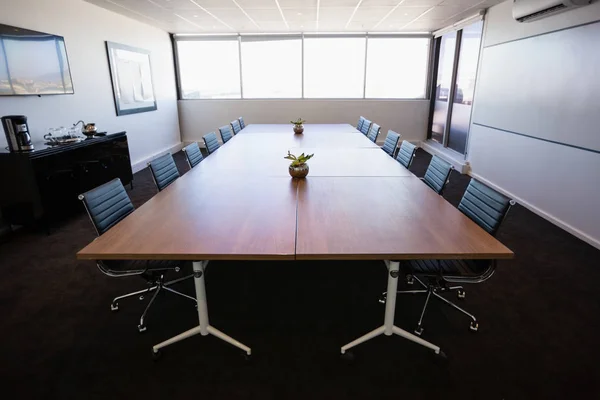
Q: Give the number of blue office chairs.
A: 14